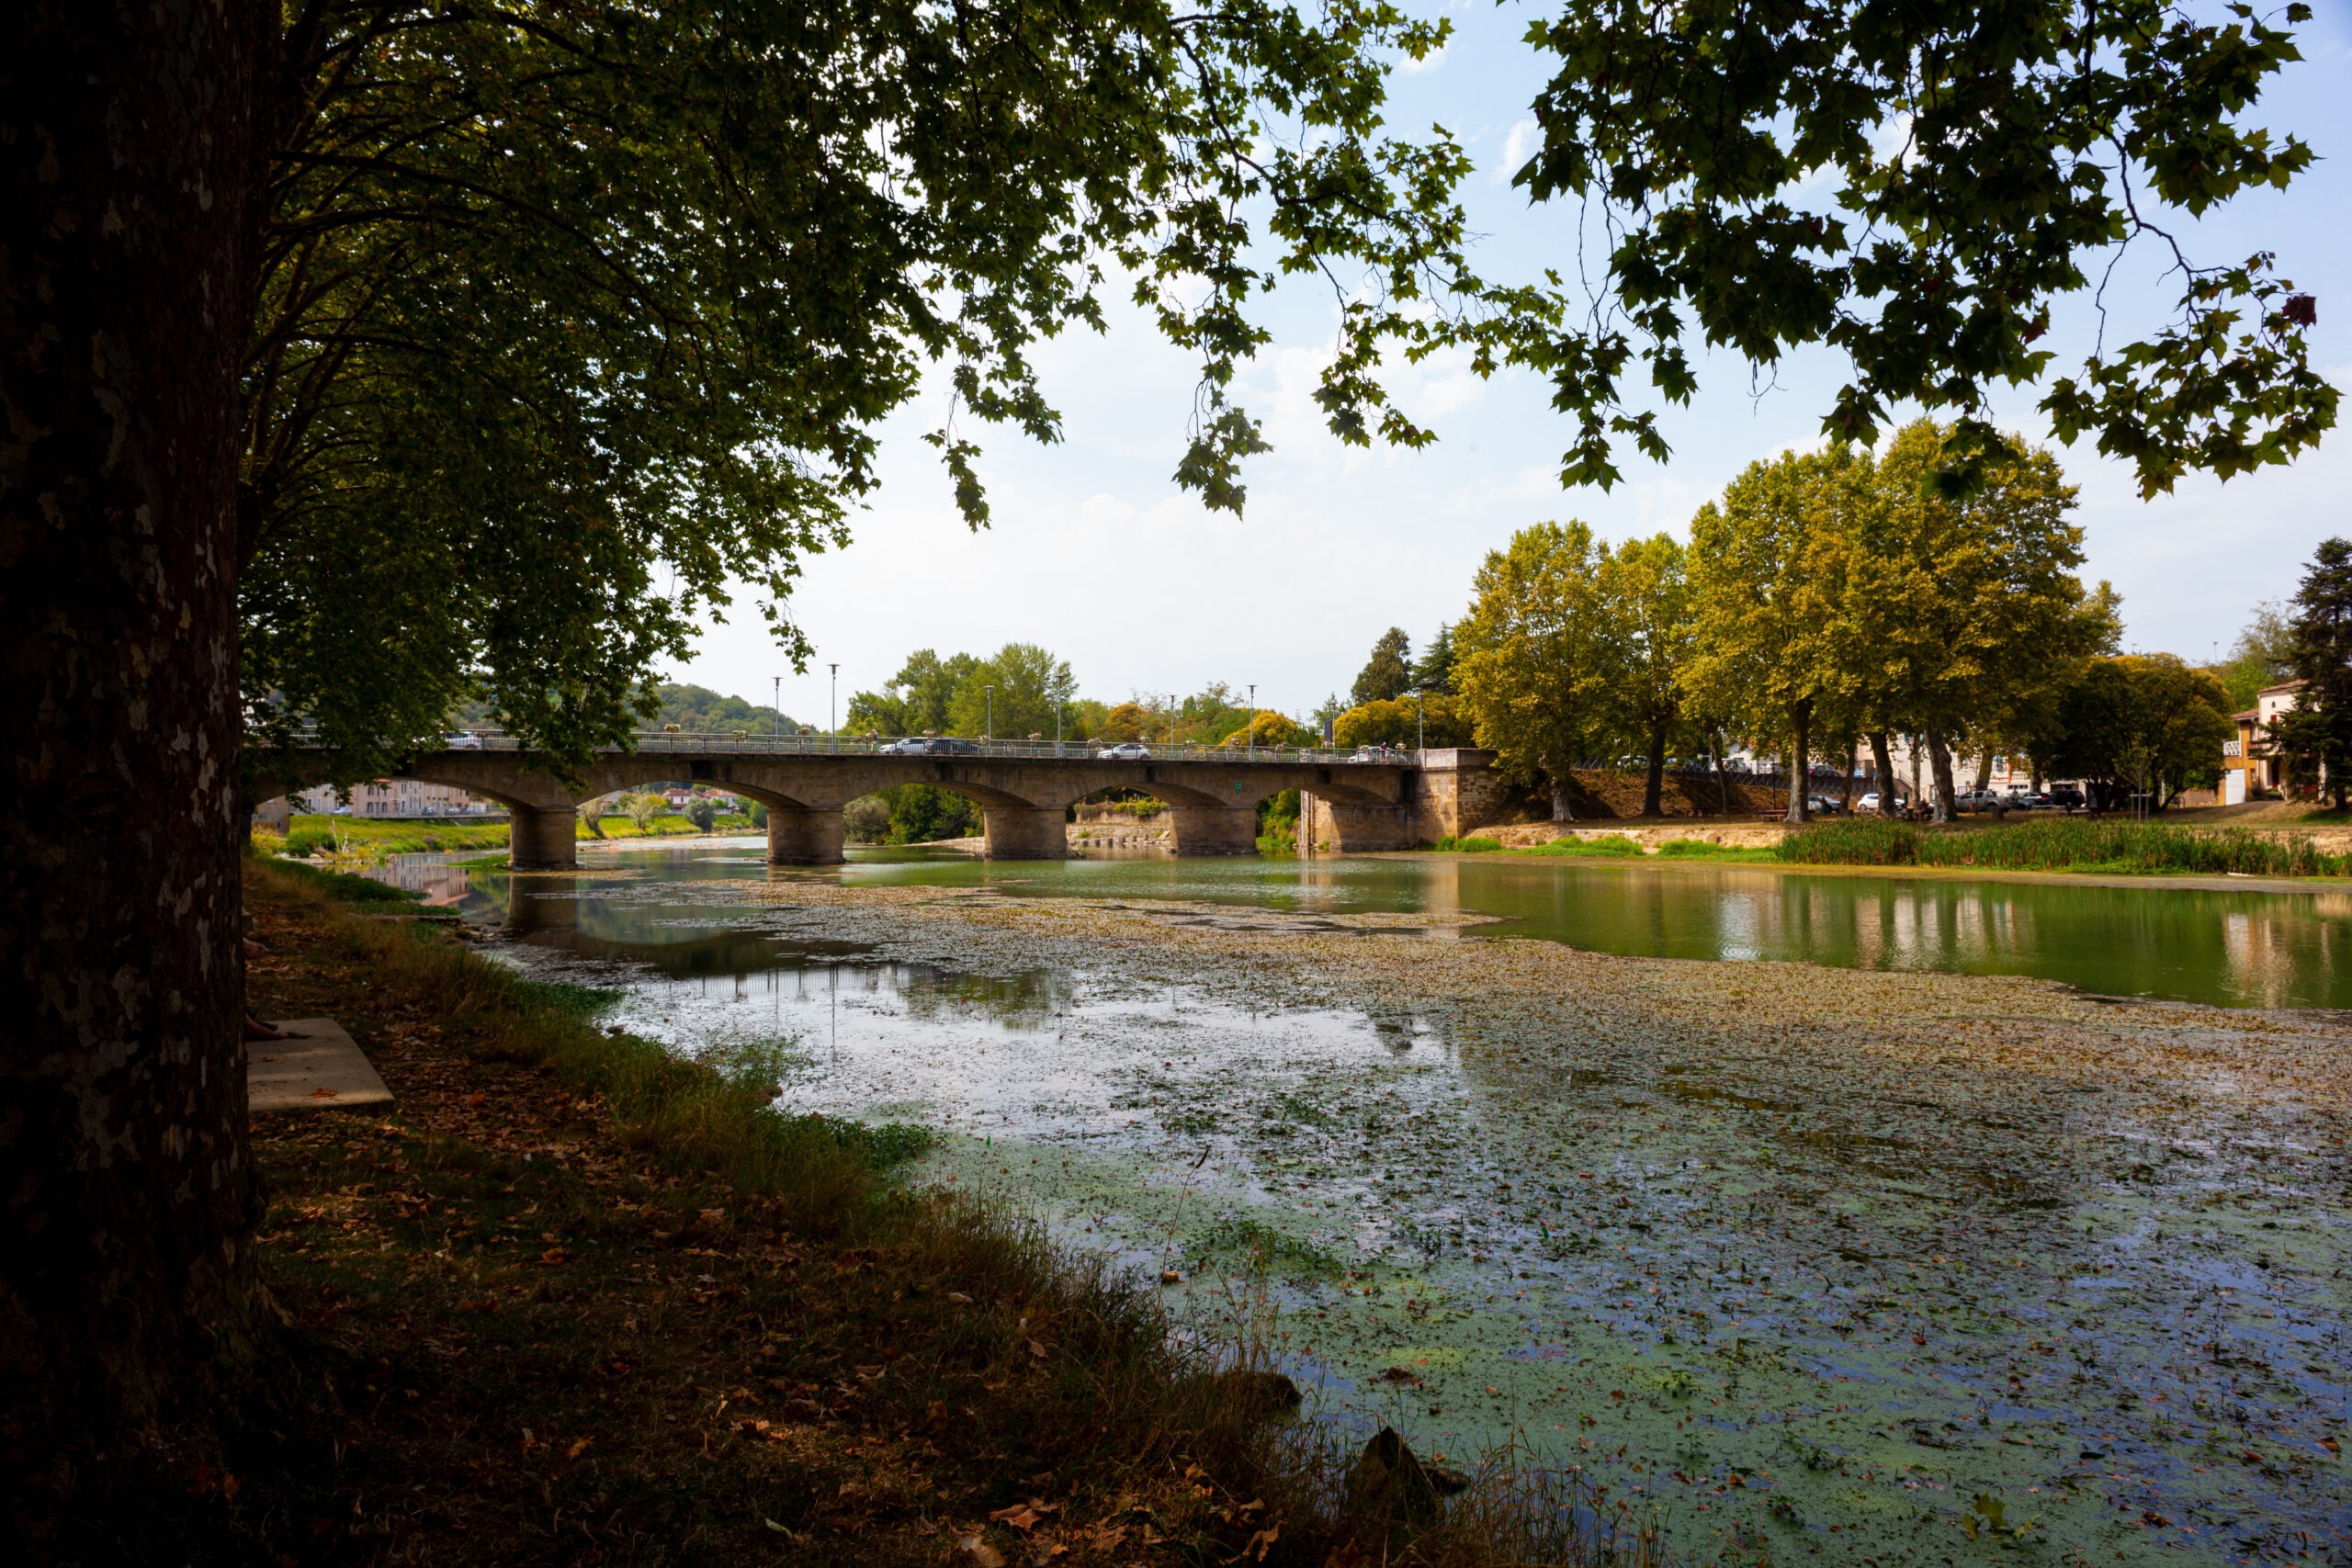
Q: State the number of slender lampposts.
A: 8